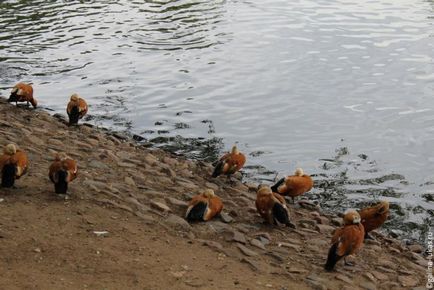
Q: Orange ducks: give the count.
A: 10